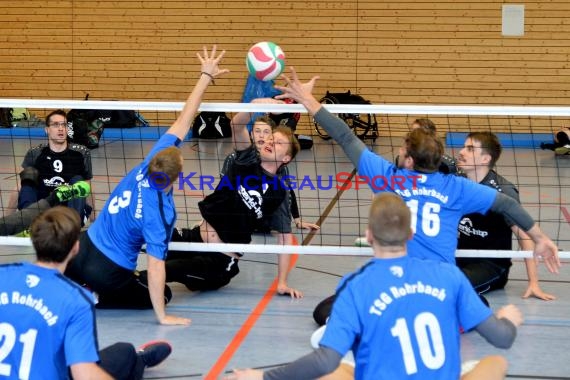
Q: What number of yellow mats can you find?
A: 0